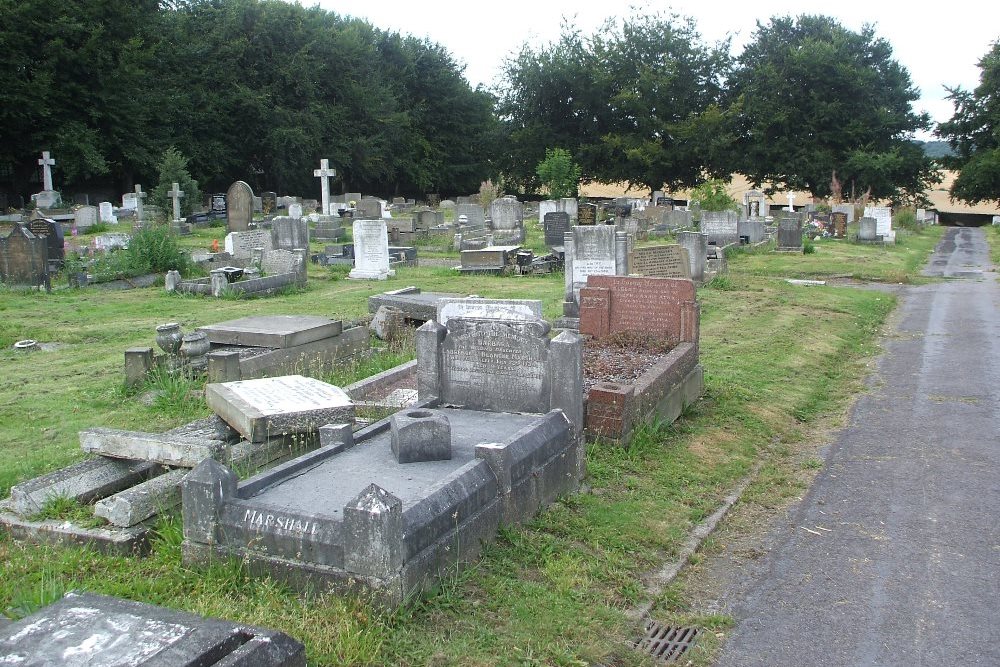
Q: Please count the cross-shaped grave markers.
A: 5